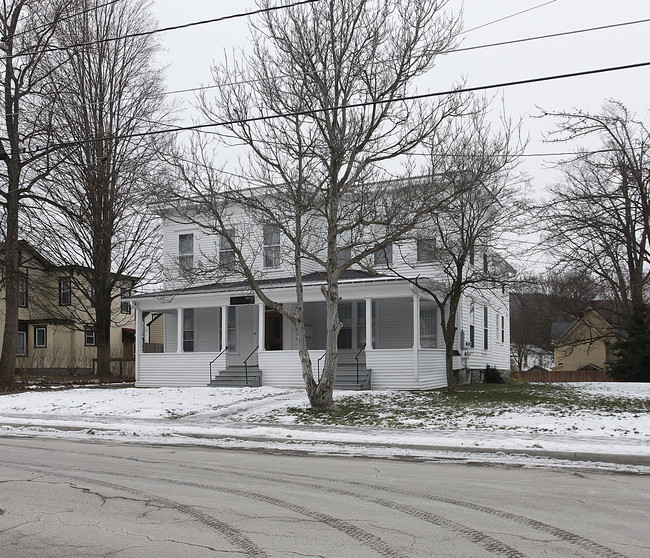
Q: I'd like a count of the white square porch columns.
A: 6